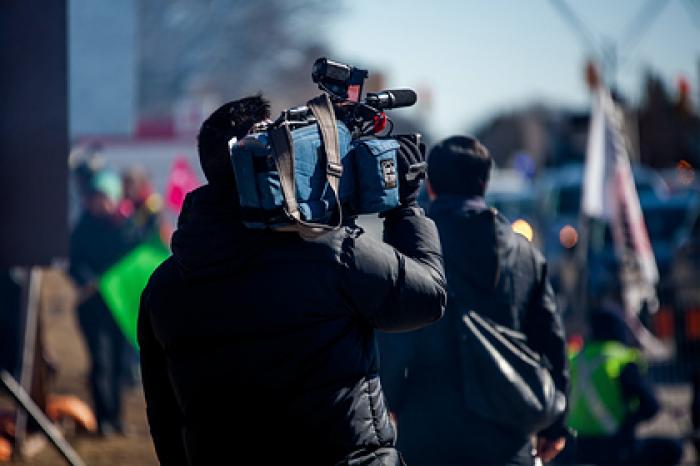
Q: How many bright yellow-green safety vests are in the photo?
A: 1